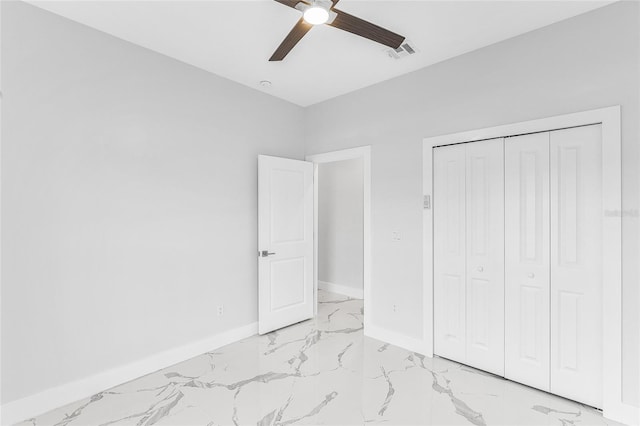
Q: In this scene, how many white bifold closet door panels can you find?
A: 4